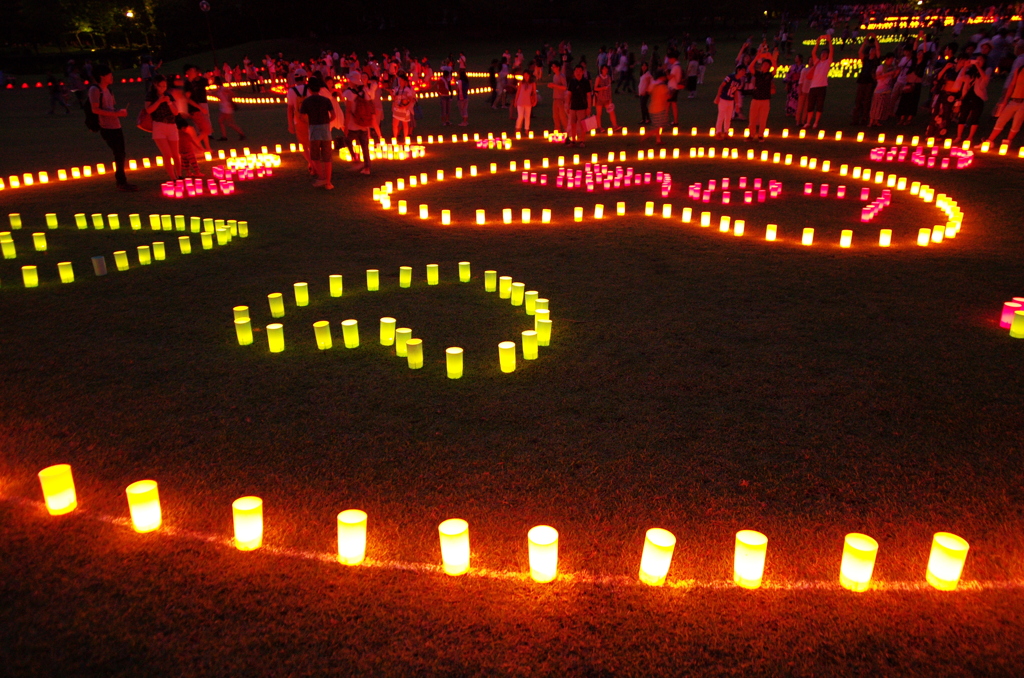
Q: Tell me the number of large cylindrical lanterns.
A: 10